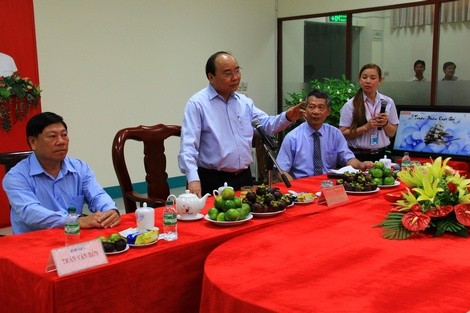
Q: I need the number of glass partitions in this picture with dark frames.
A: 3